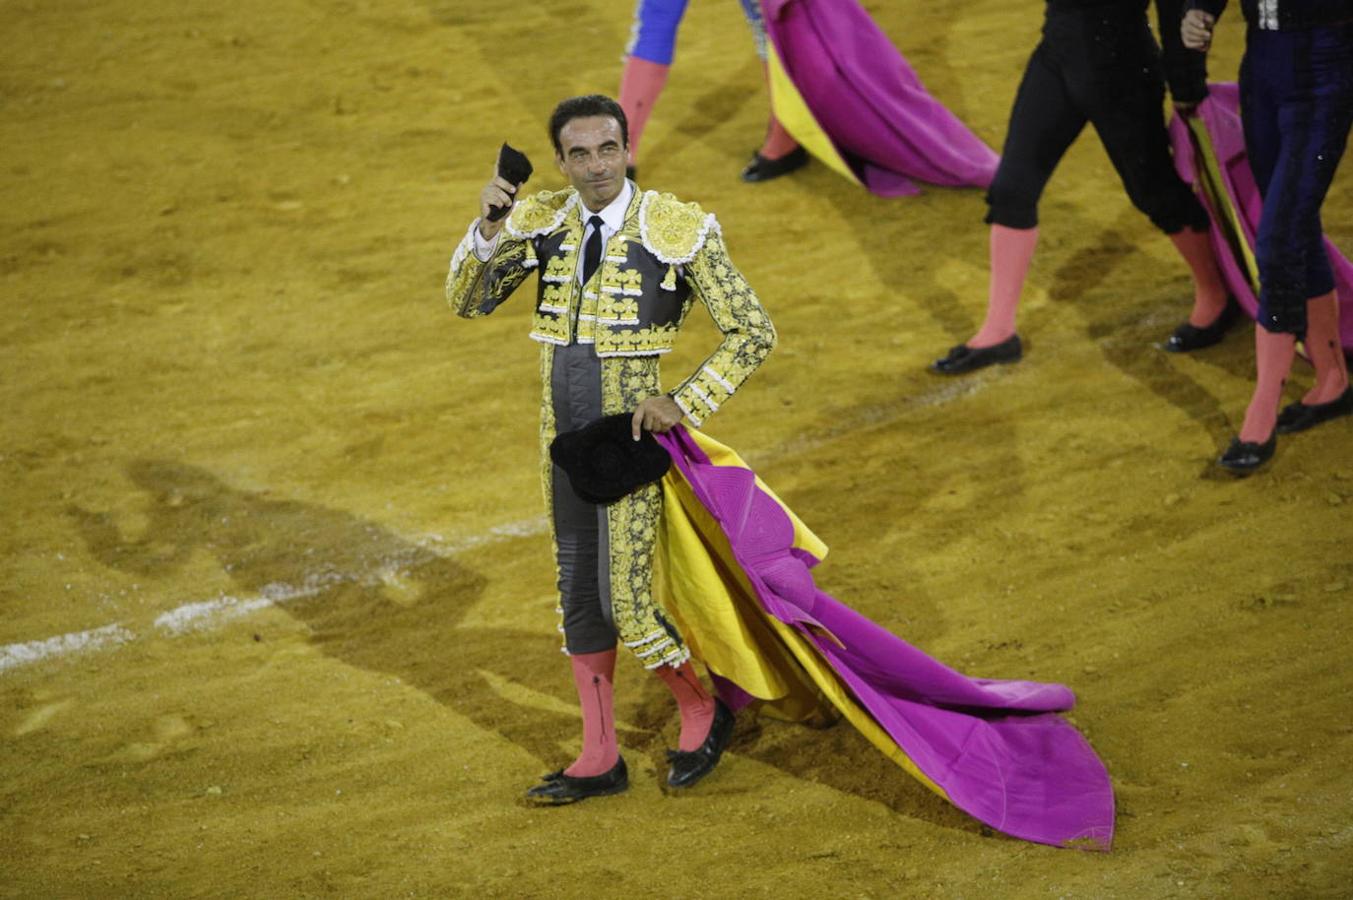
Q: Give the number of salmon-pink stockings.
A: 8